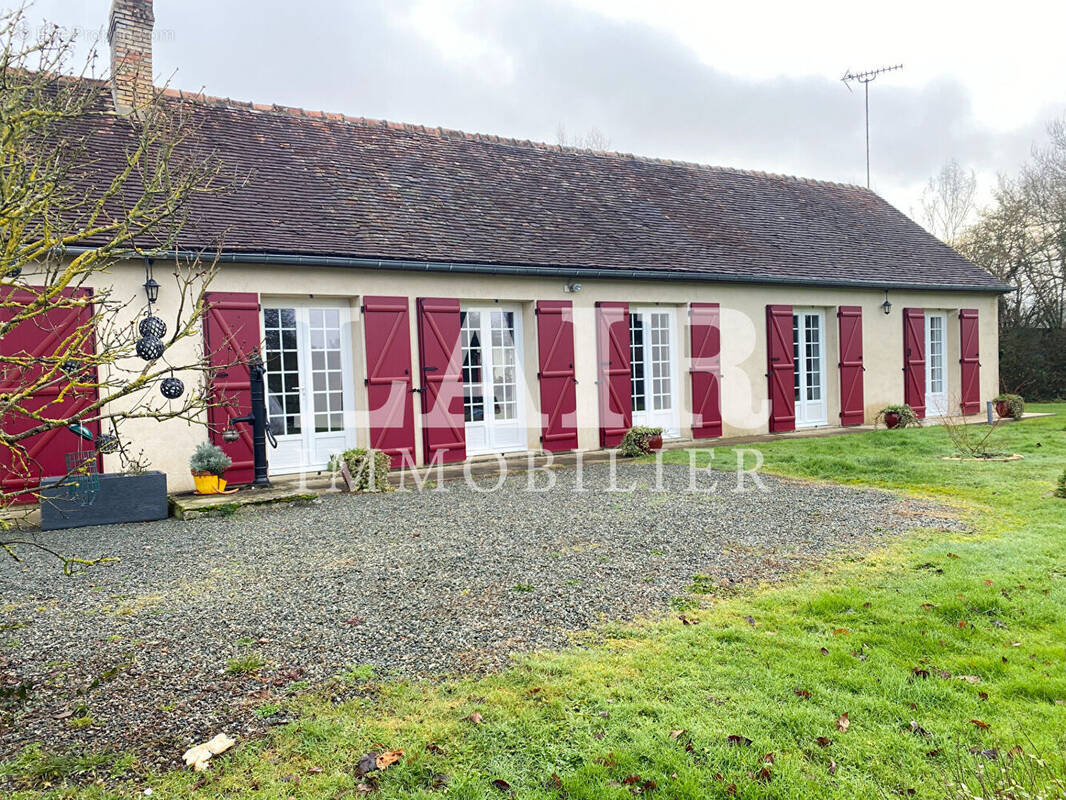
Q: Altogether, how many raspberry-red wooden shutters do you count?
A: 11